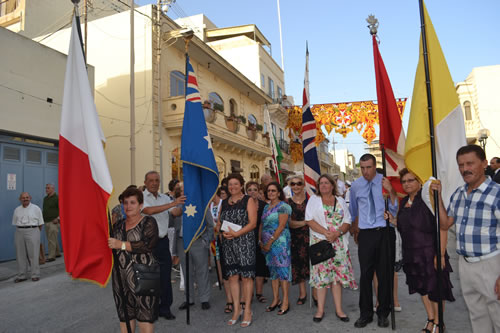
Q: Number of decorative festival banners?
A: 1